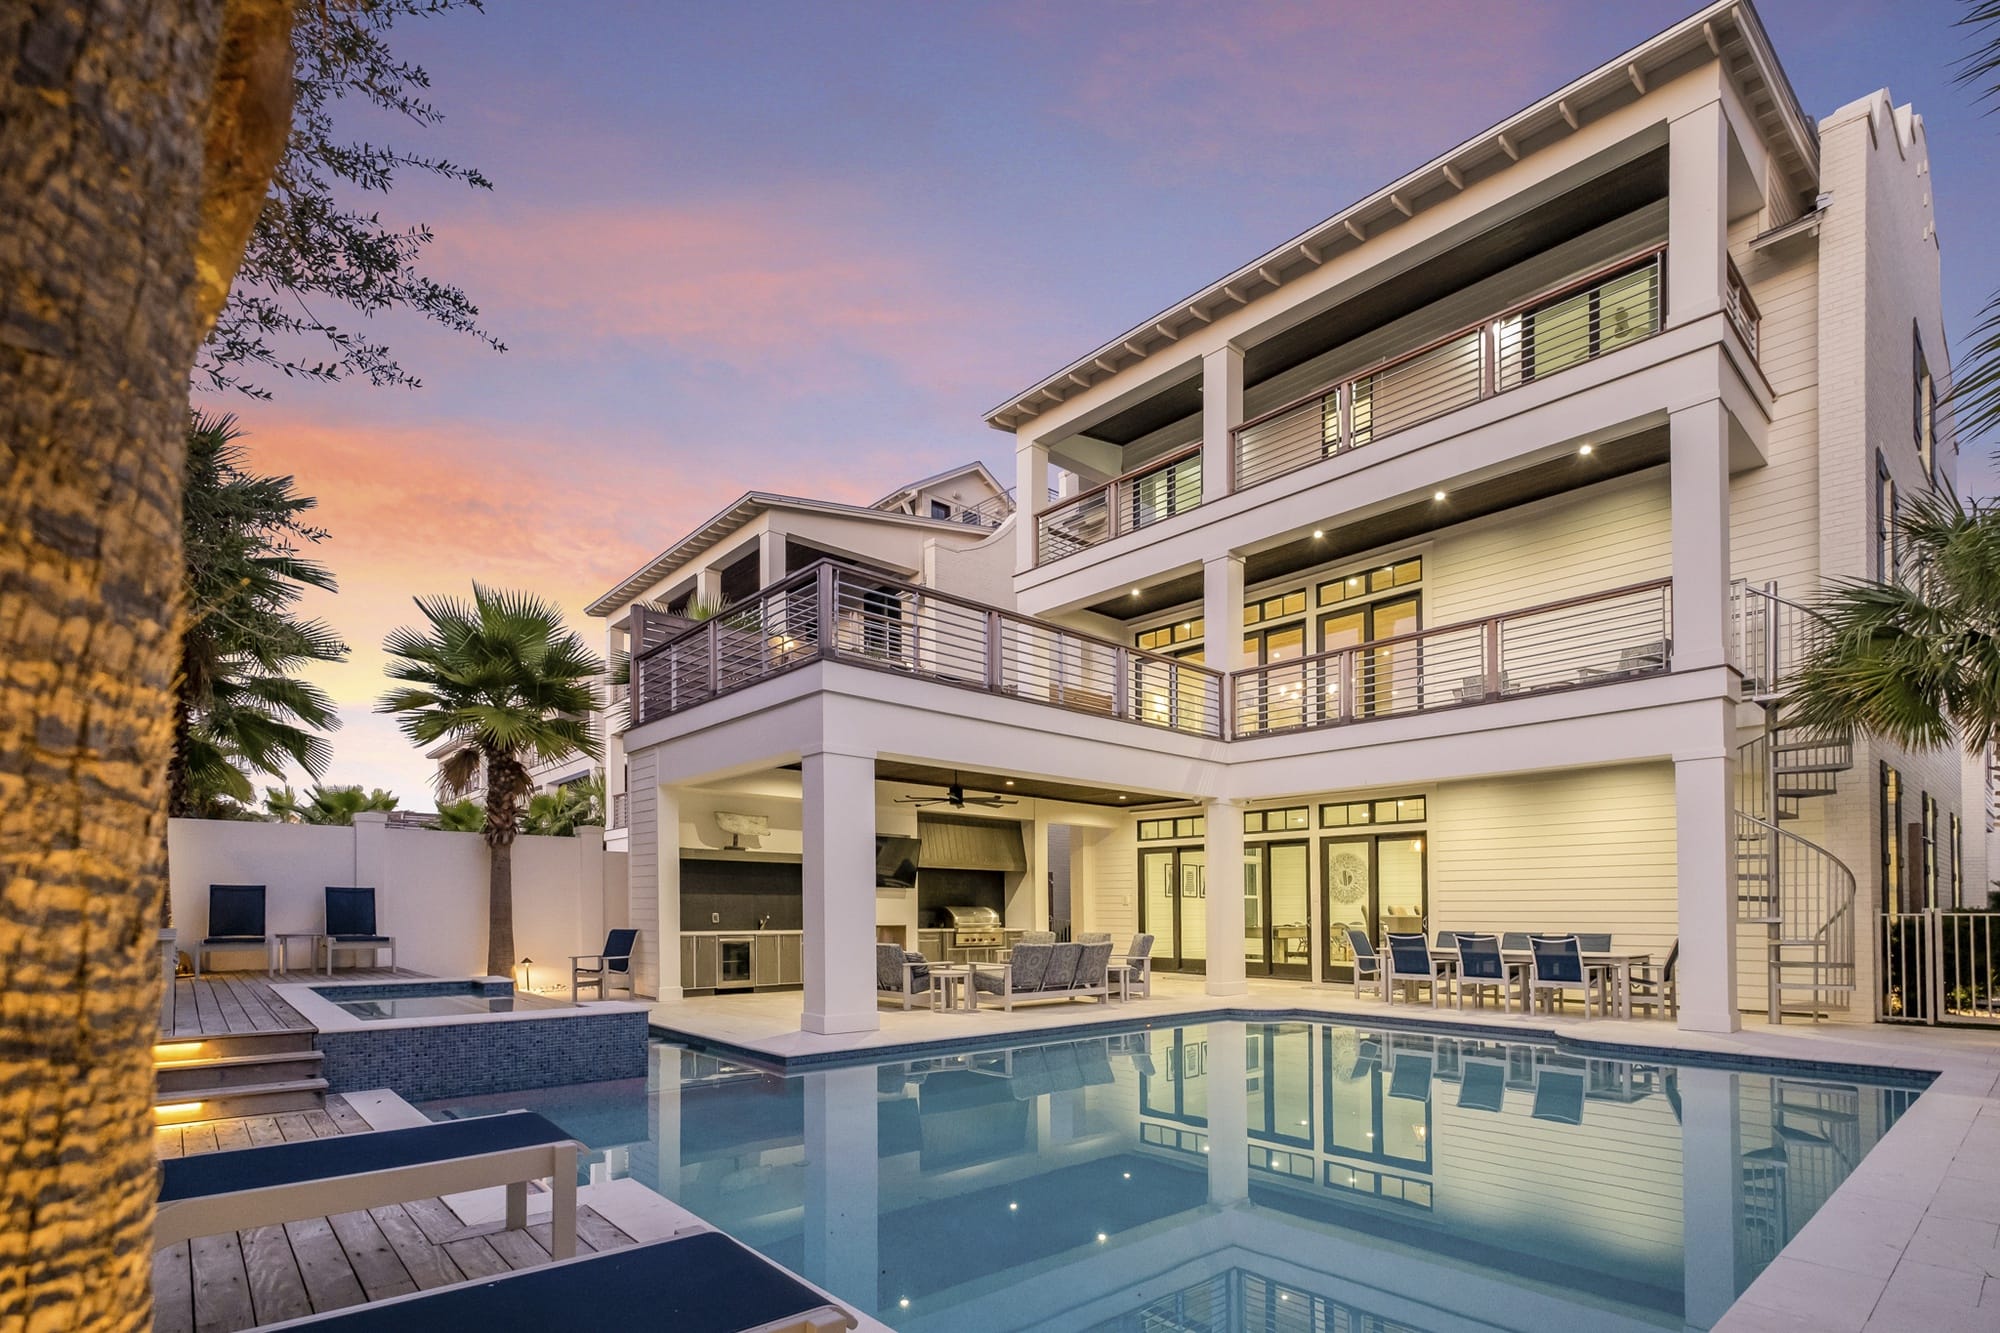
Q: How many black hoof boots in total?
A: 0